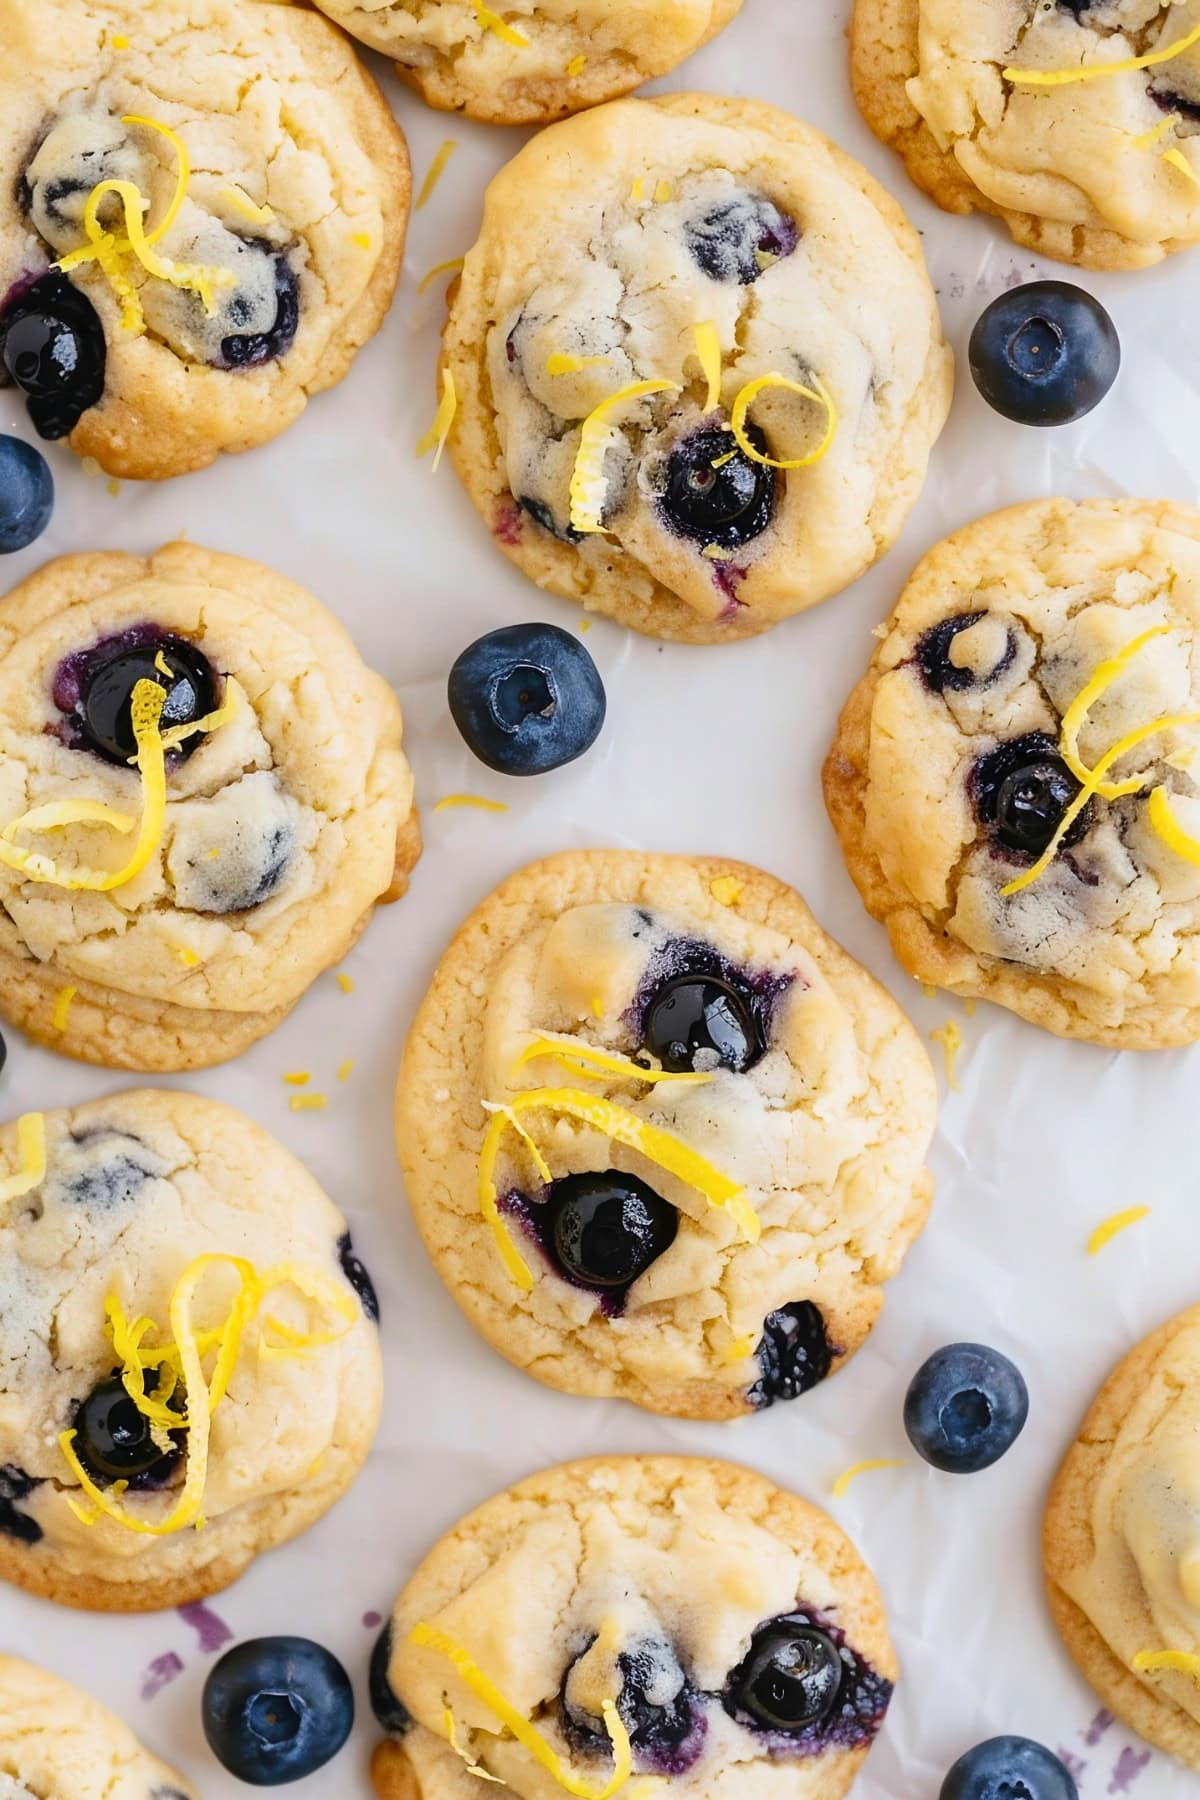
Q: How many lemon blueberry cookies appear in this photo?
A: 11